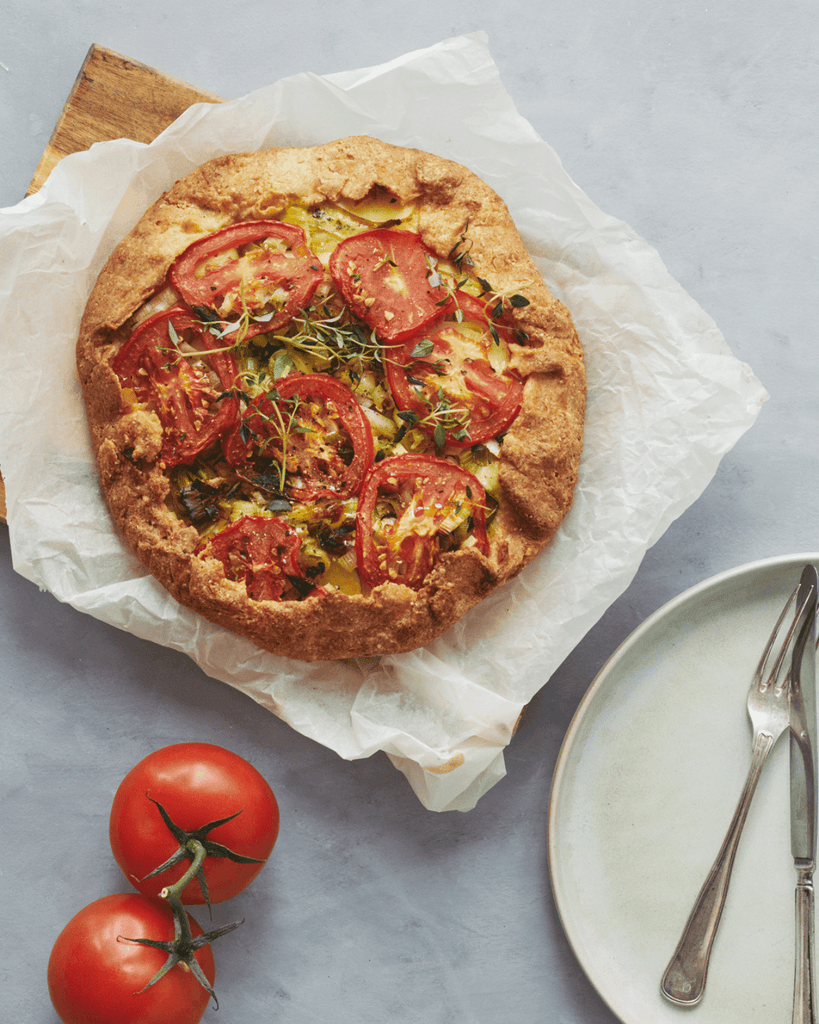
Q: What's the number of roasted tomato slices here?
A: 7